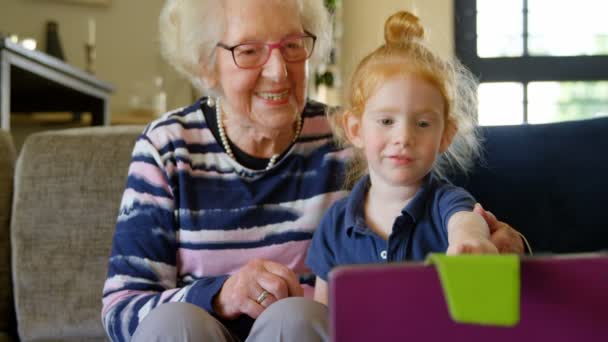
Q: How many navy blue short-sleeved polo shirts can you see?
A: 1